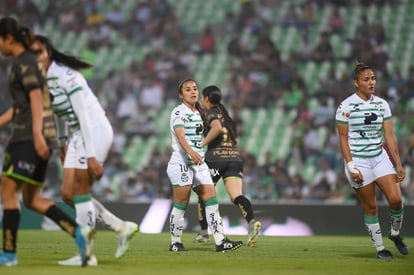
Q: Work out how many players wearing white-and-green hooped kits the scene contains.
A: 3